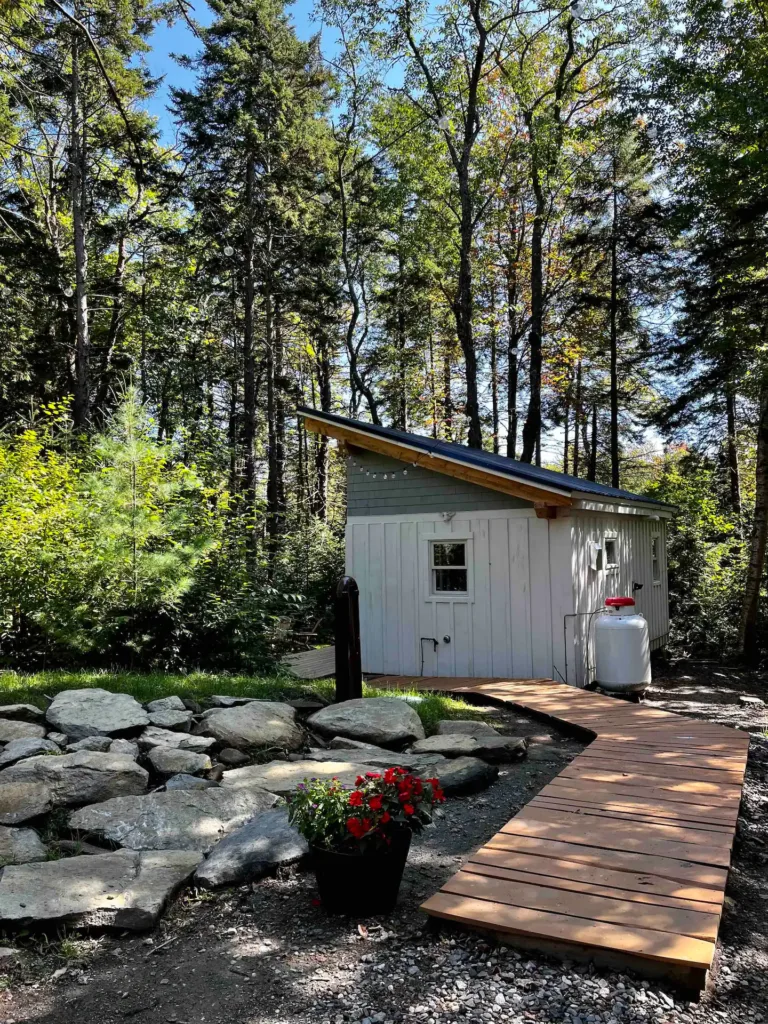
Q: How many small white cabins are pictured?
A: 1